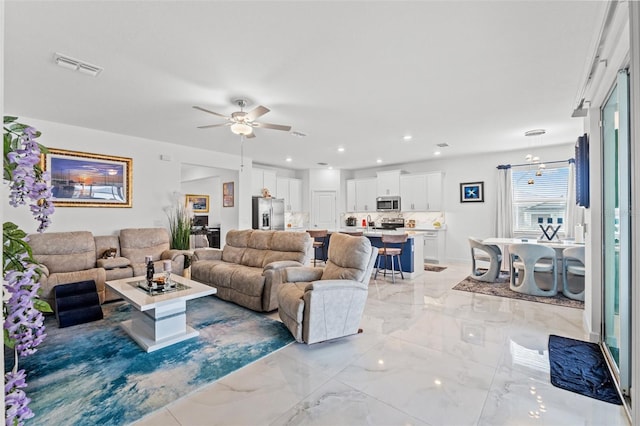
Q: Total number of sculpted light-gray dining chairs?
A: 3